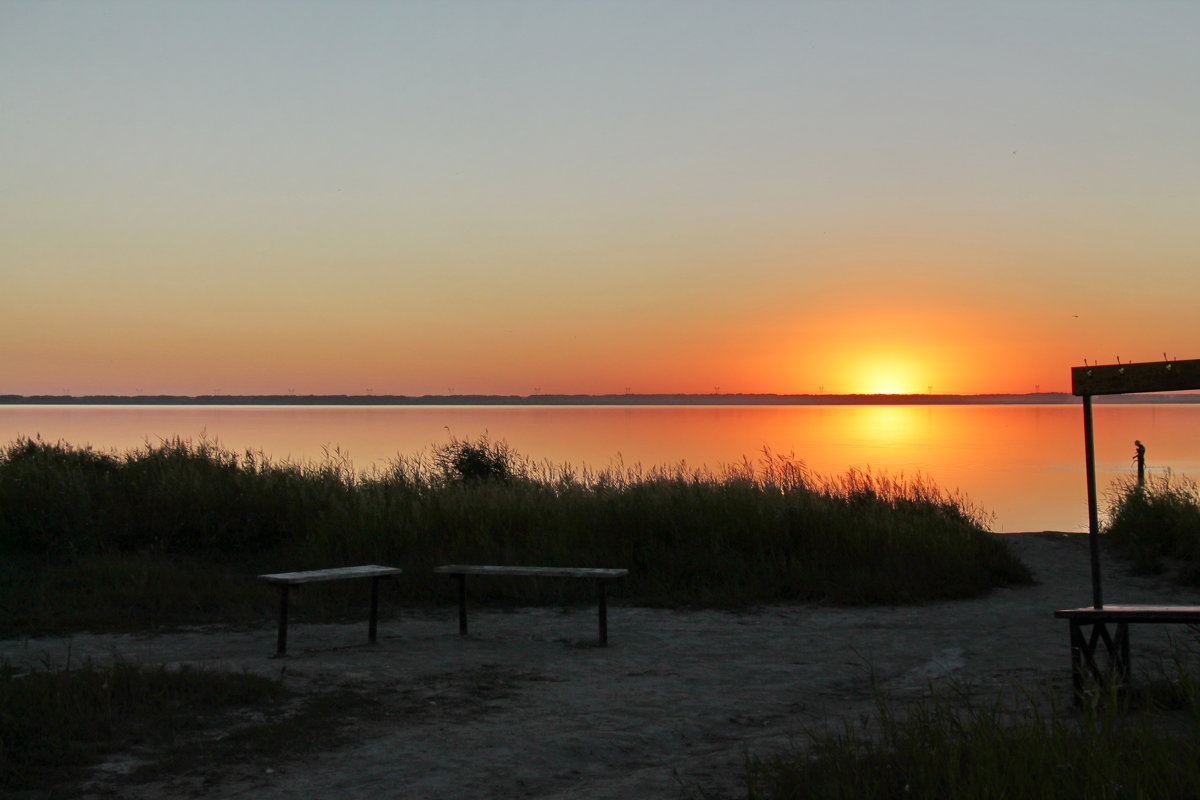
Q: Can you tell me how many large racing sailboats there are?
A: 0